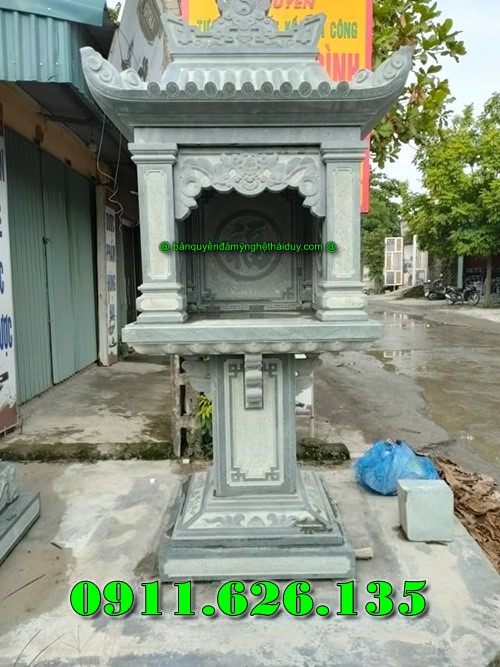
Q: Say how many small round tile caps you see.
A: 11